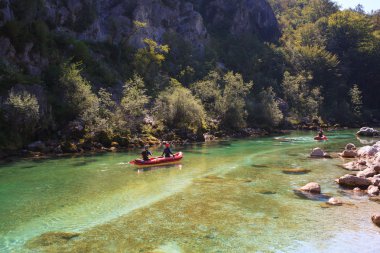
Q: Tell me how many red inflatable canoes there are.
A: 2